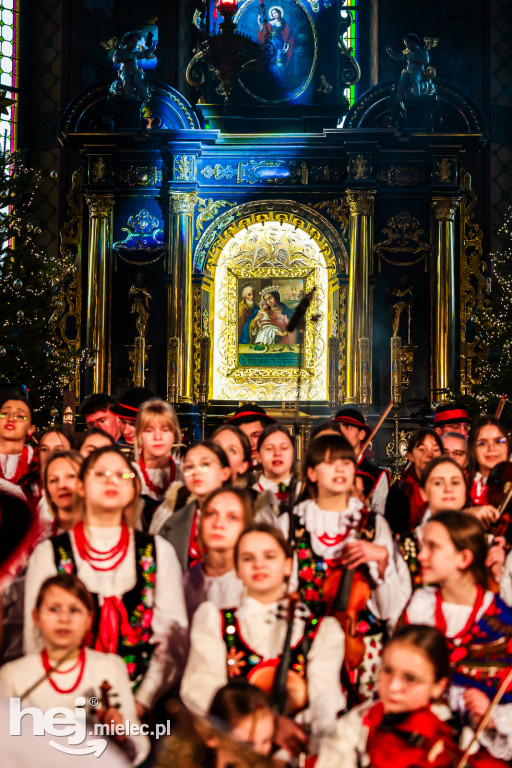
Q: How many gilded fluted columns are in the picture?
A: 4